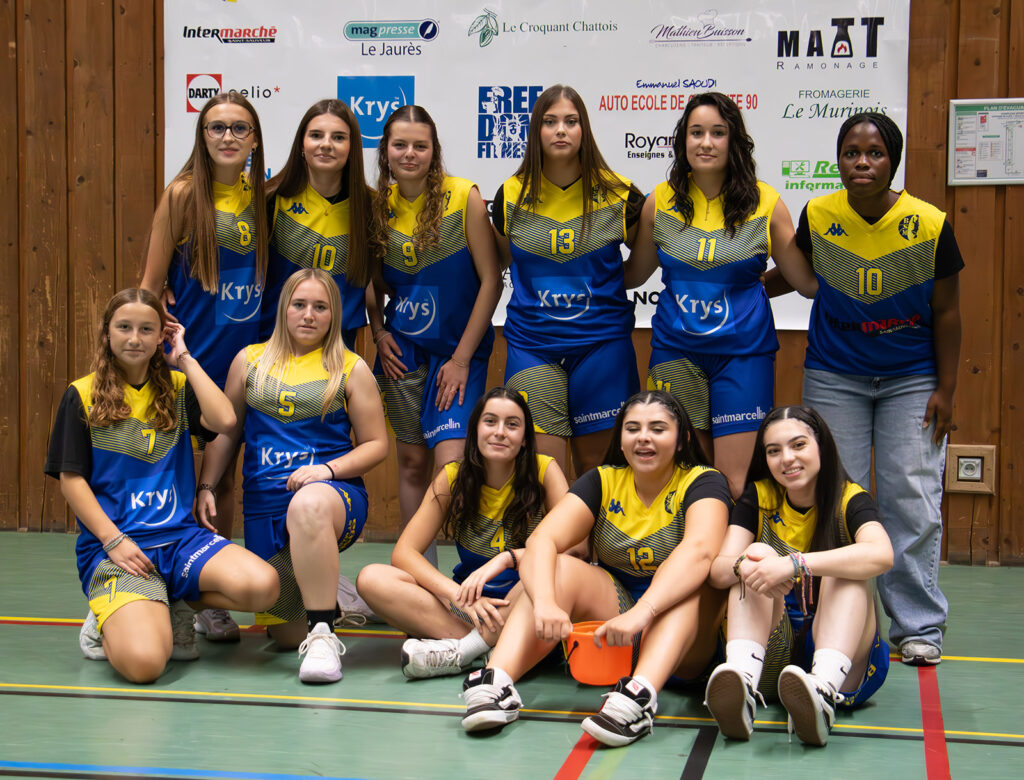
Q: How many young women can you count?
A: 11